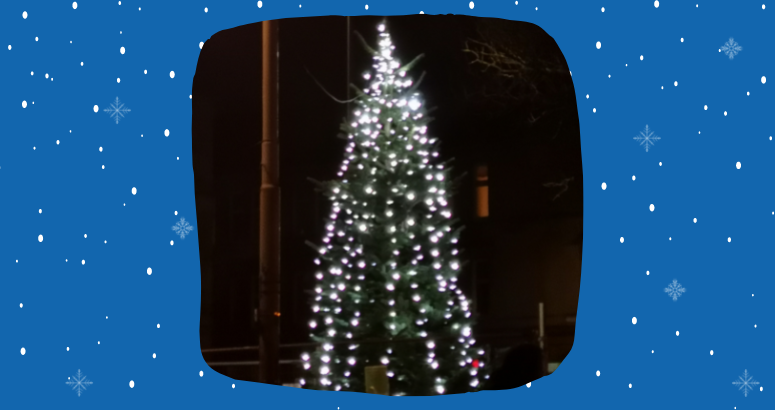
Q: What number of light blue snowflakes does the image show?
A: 7